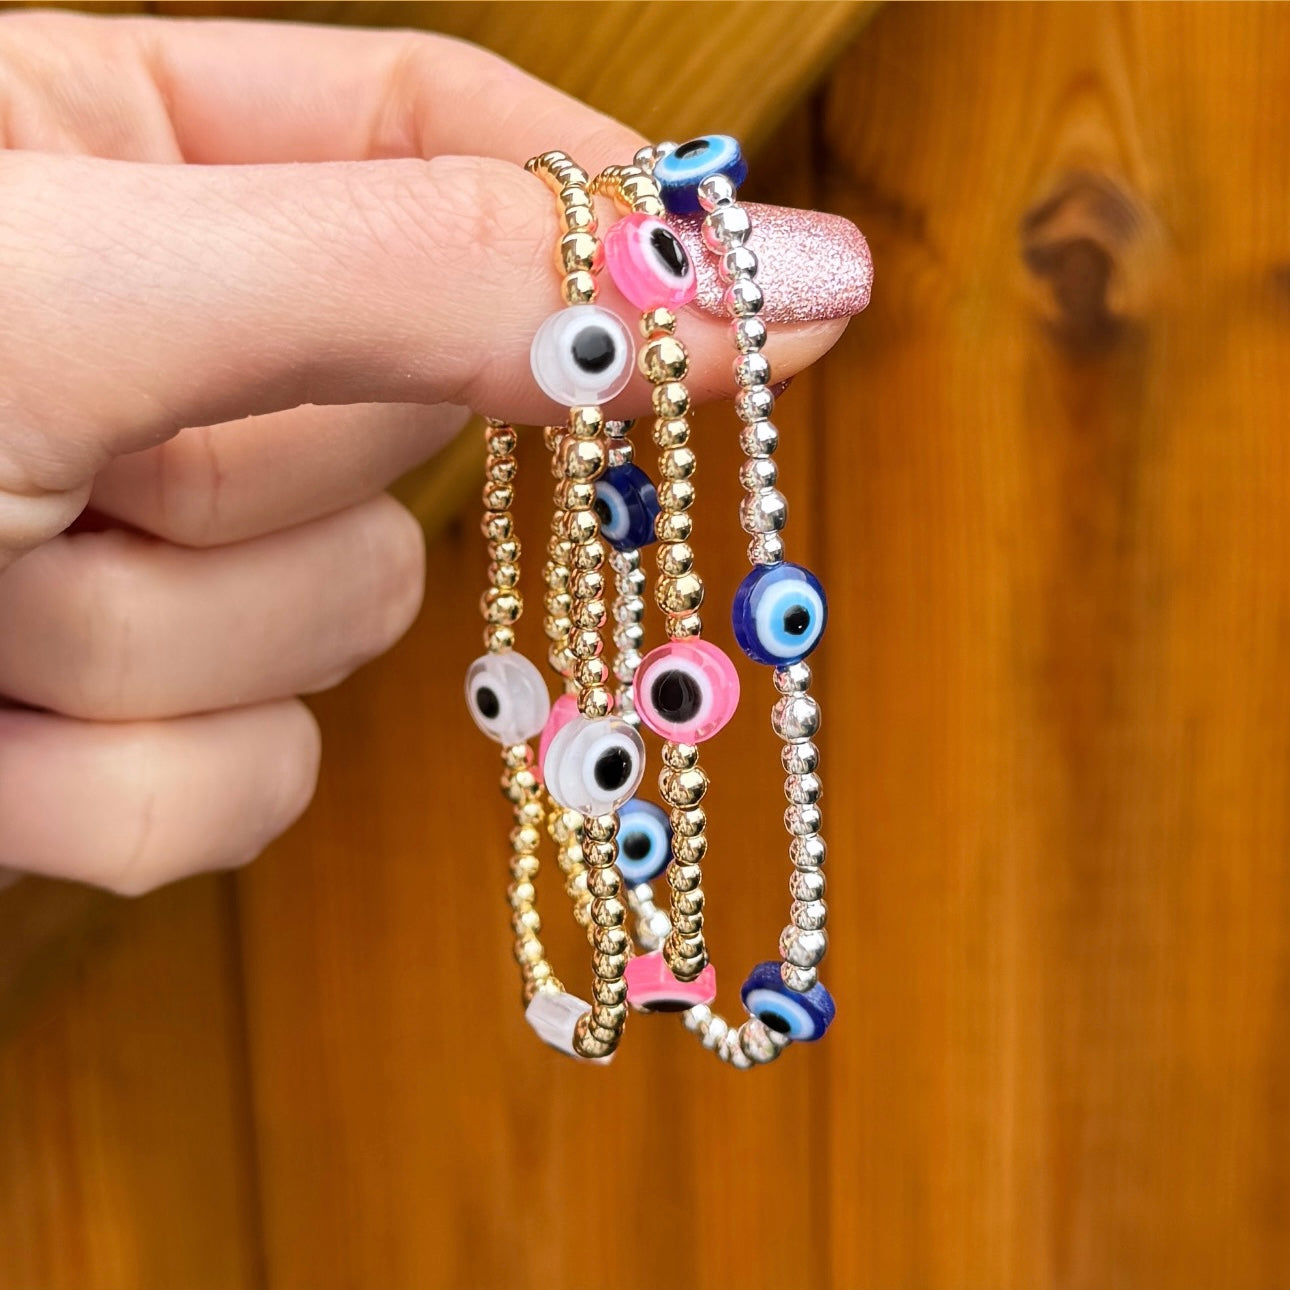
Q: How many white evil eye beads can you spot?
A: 4